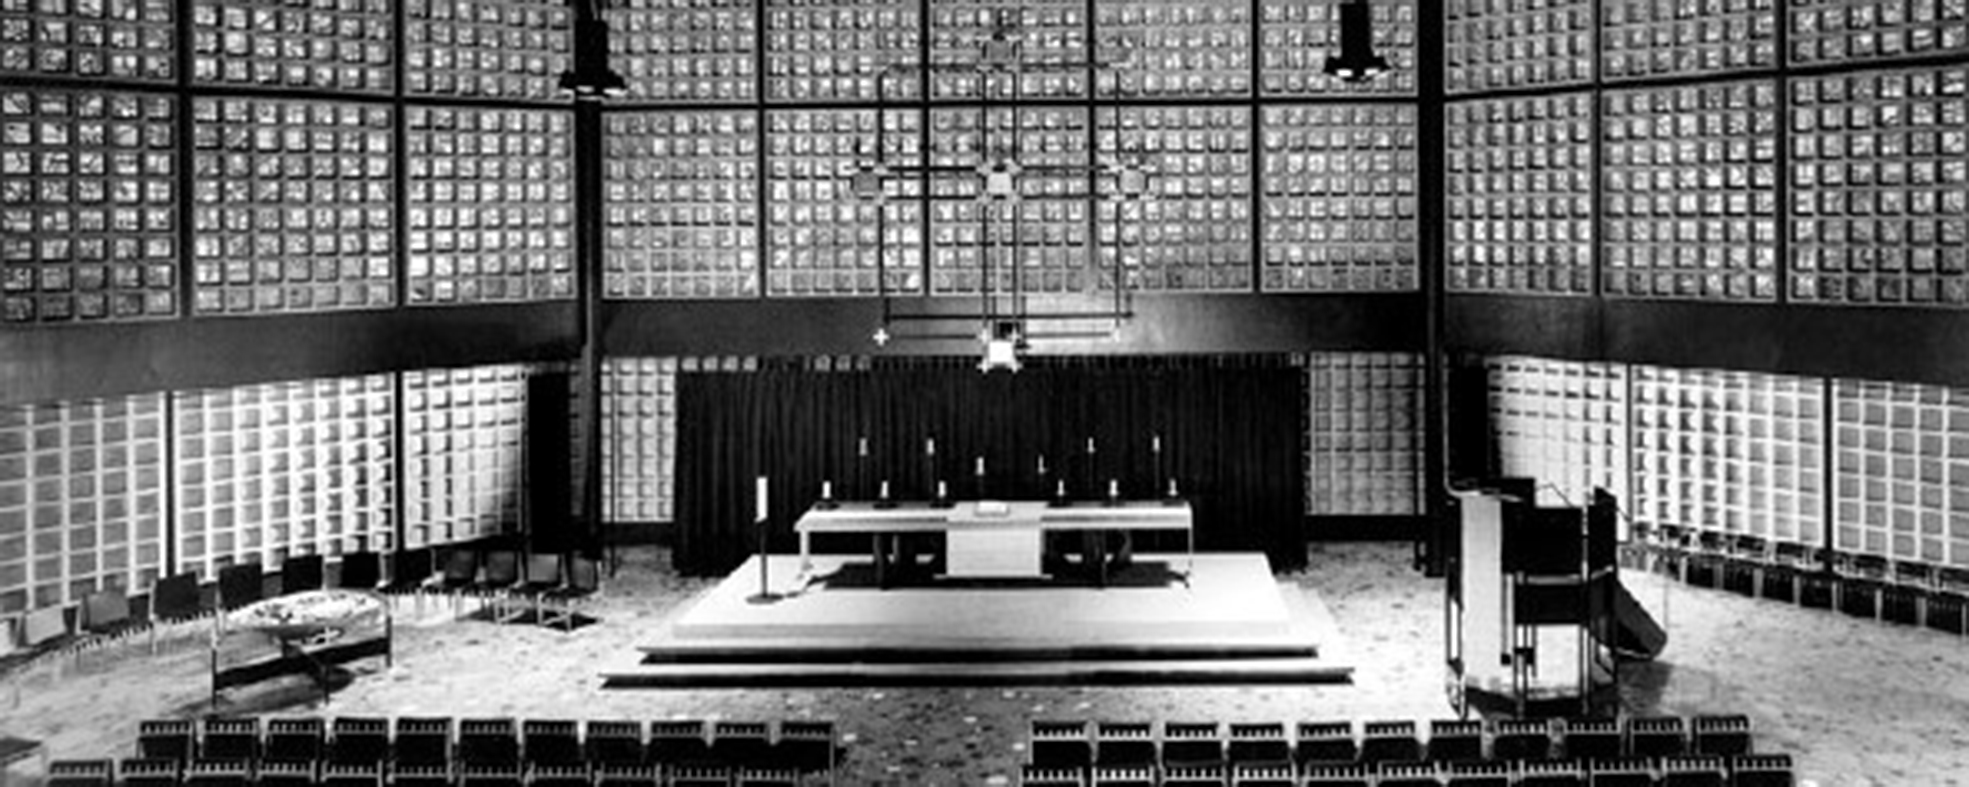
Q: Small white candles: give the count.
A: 12